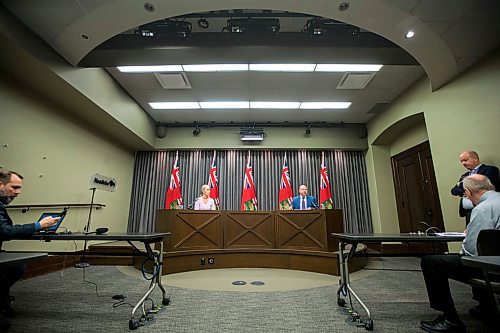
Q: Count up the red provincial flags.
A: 5